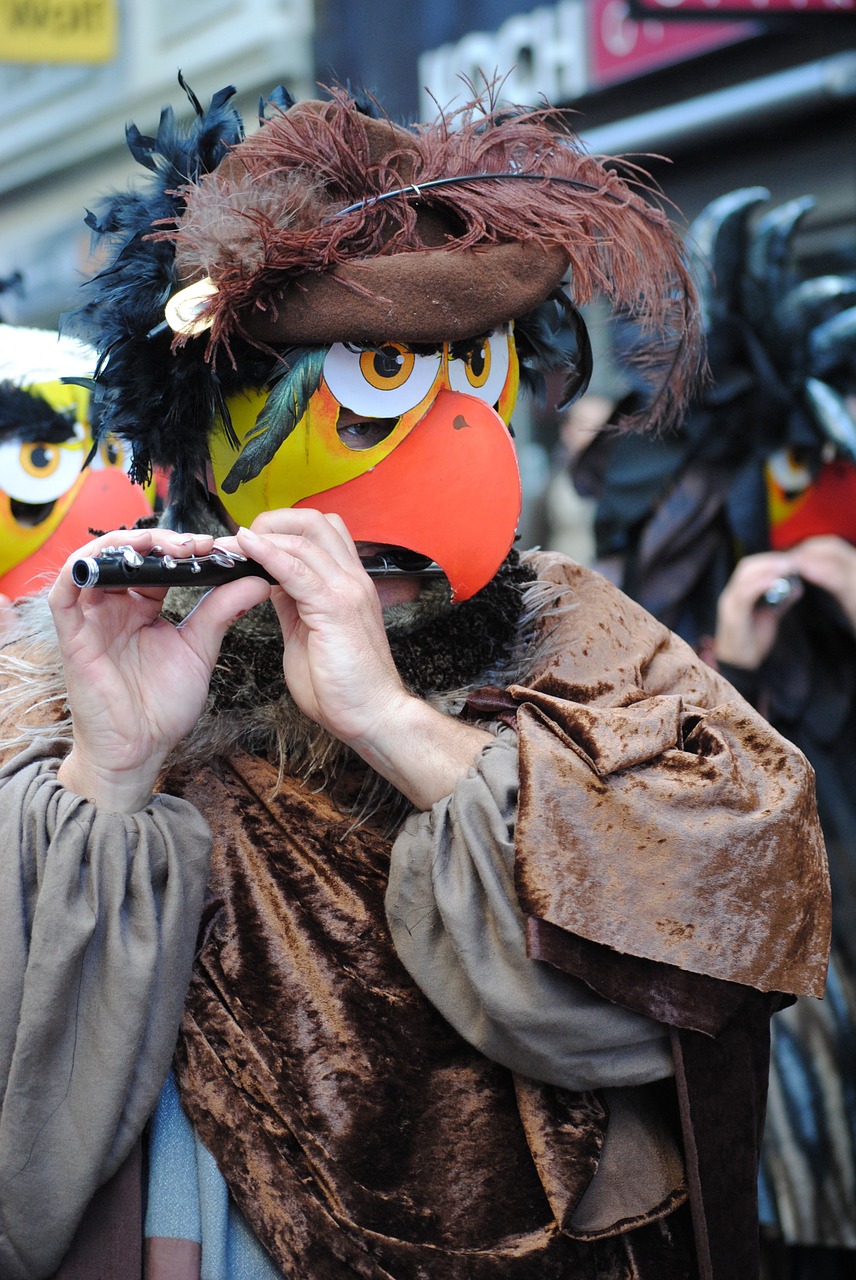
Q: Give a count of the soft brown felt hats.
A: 1